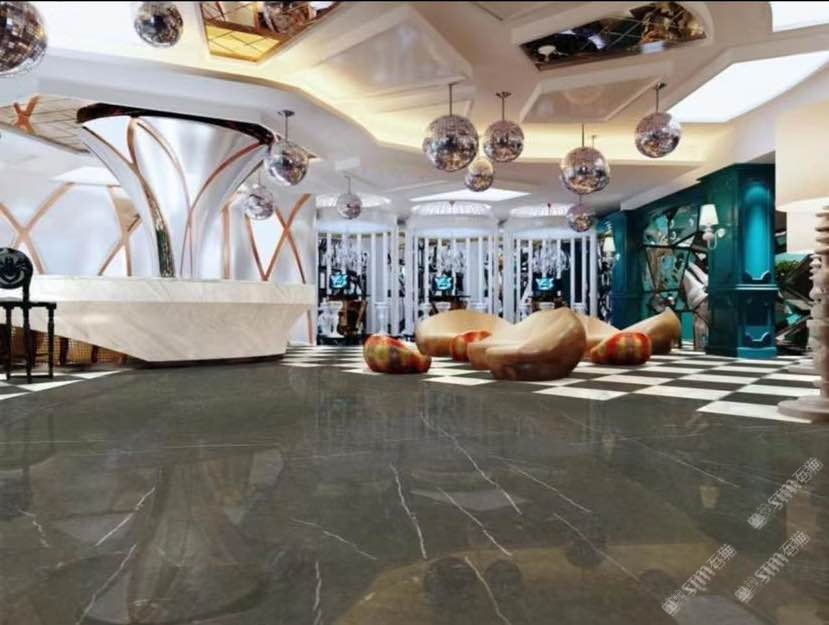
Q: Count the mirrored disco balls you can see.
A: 12